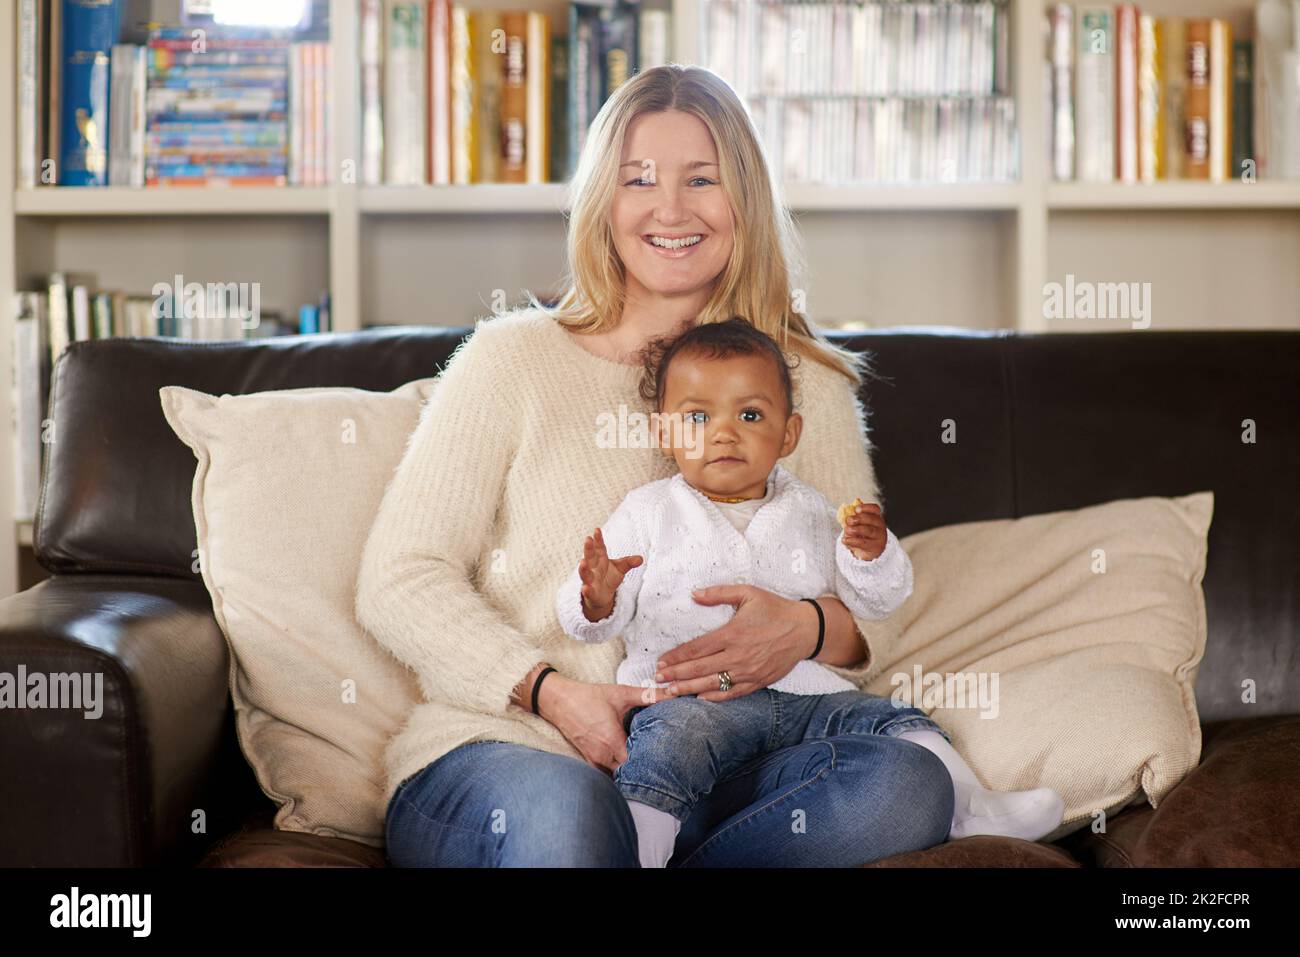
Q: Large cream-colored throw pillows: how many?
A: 2